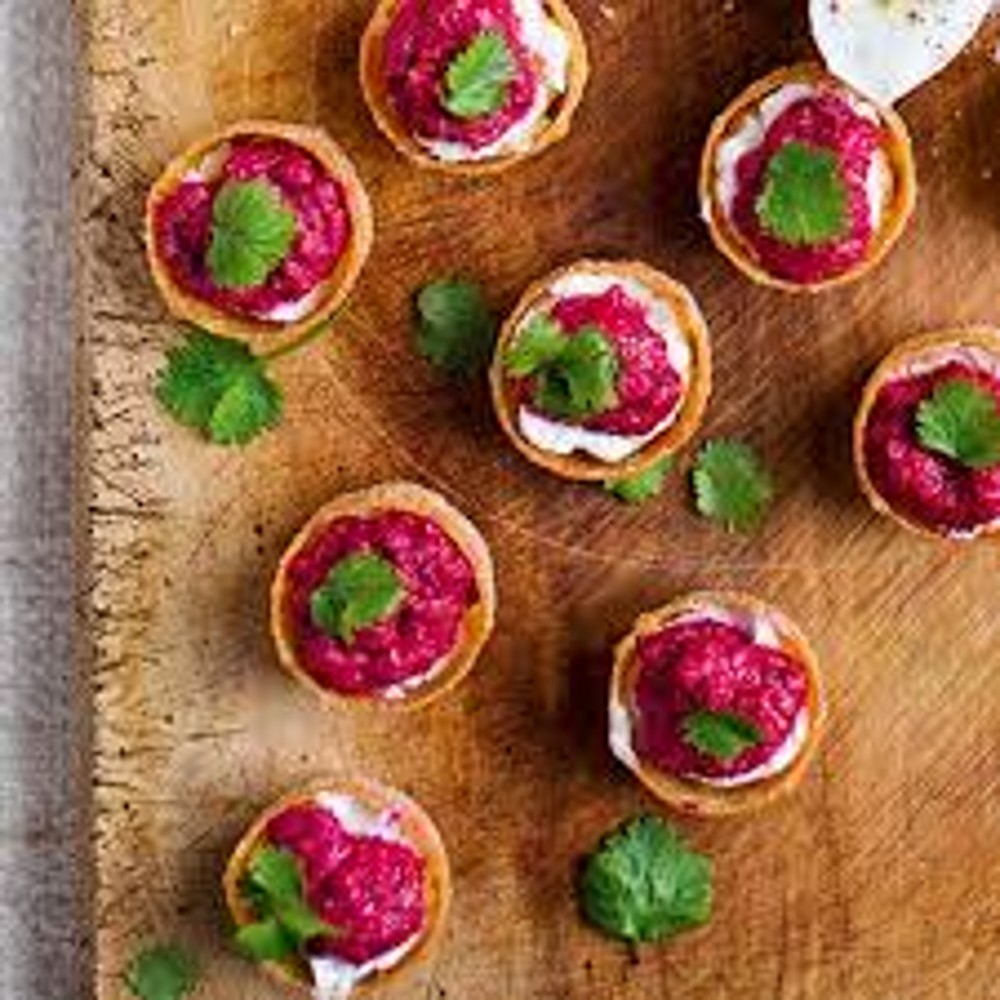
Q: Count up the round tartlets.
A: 8